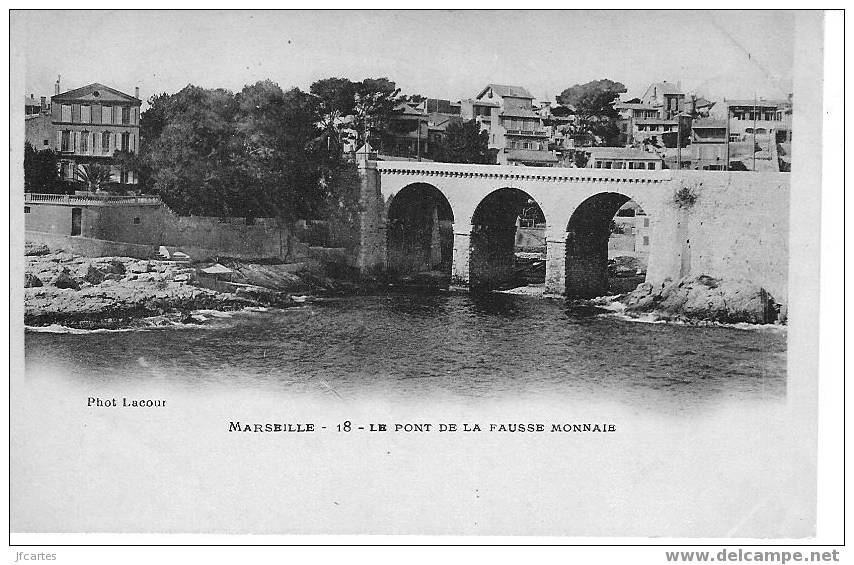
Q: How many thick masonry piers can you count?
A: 2